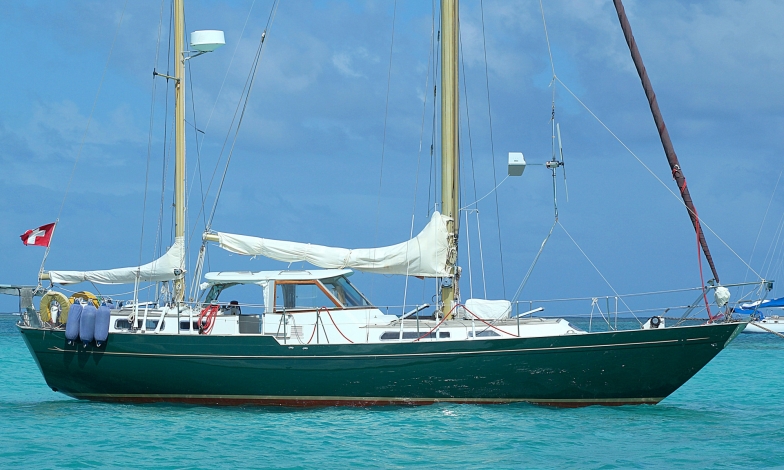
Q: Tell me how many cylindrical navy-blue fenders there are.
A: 3